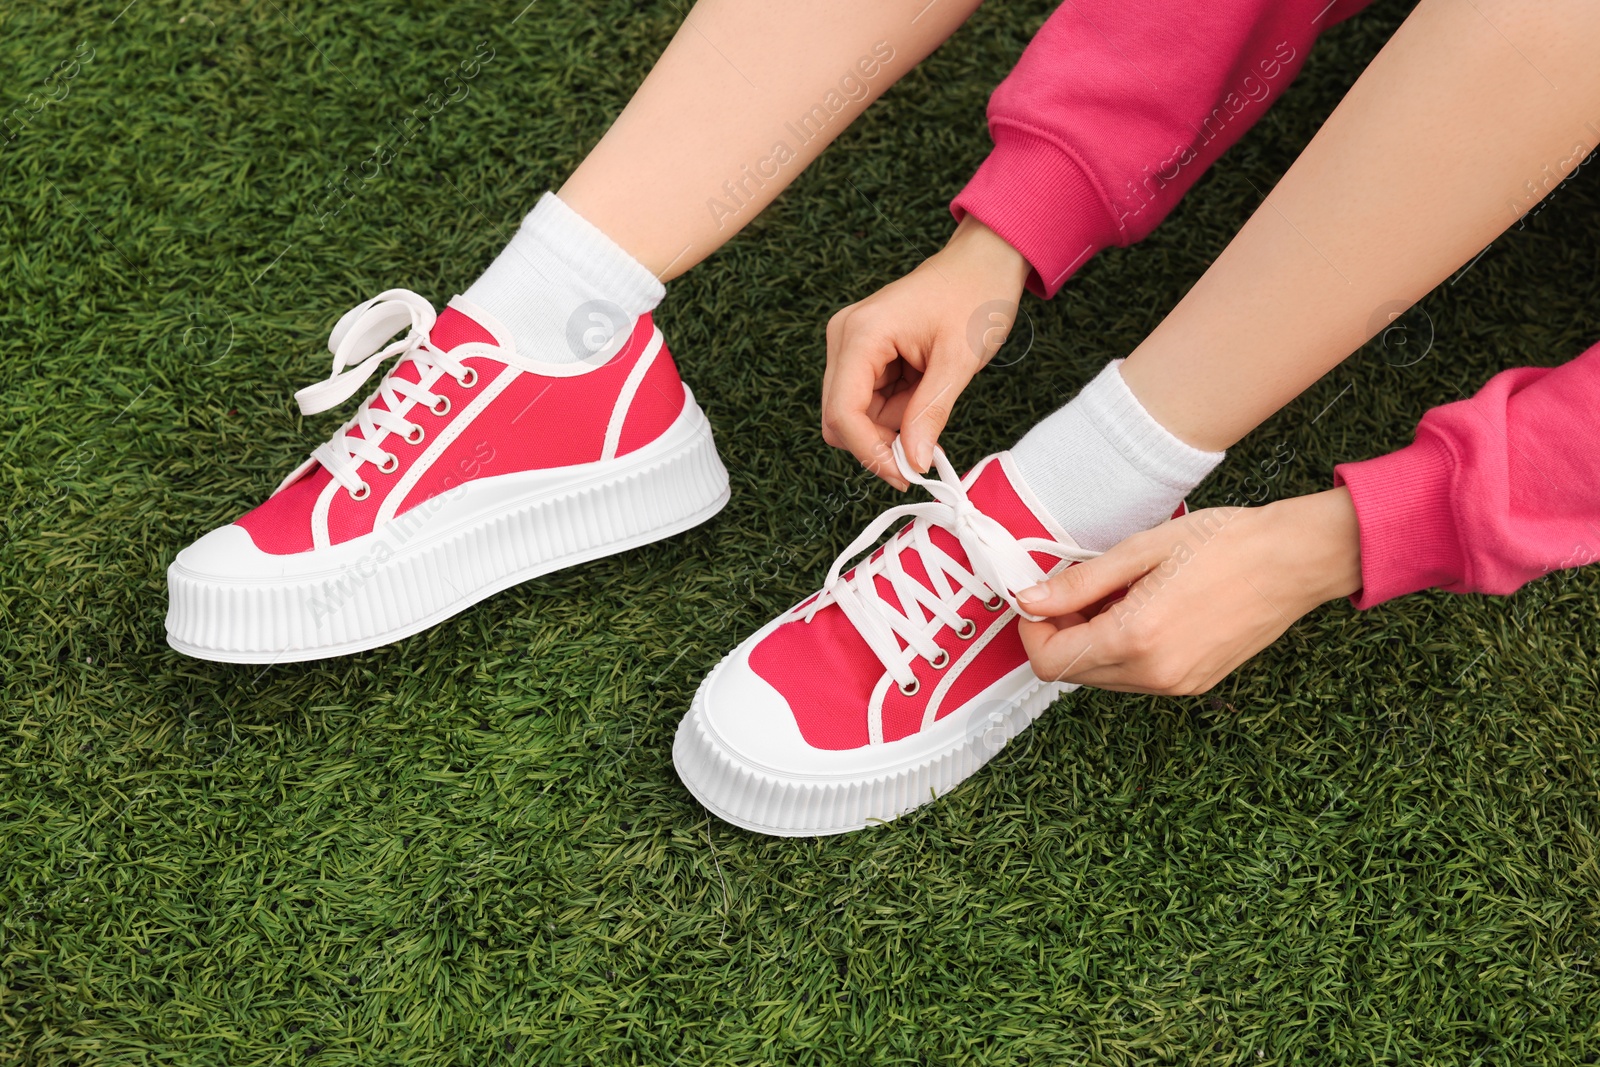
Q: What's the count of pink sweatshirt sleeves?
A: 2